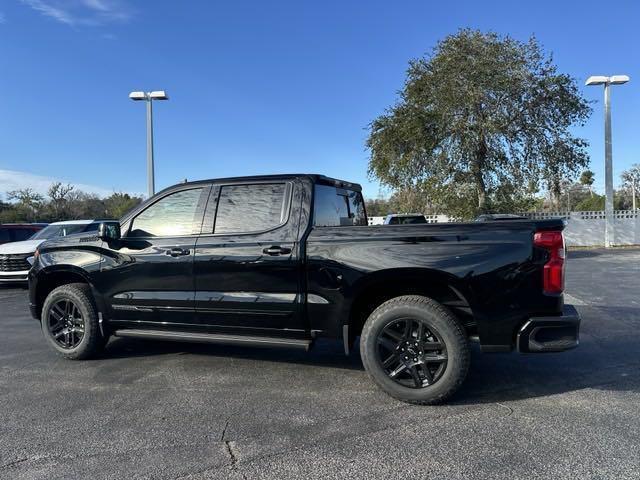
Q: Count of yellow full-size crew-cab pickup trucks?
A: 0